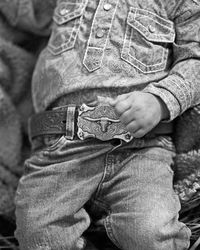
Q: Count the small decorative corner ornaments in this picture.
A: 3